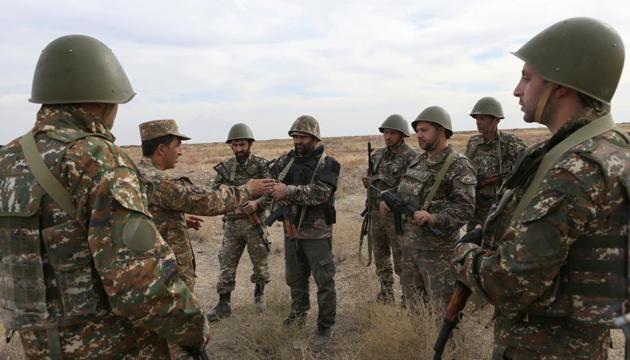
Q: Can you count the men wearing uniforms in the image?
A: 8